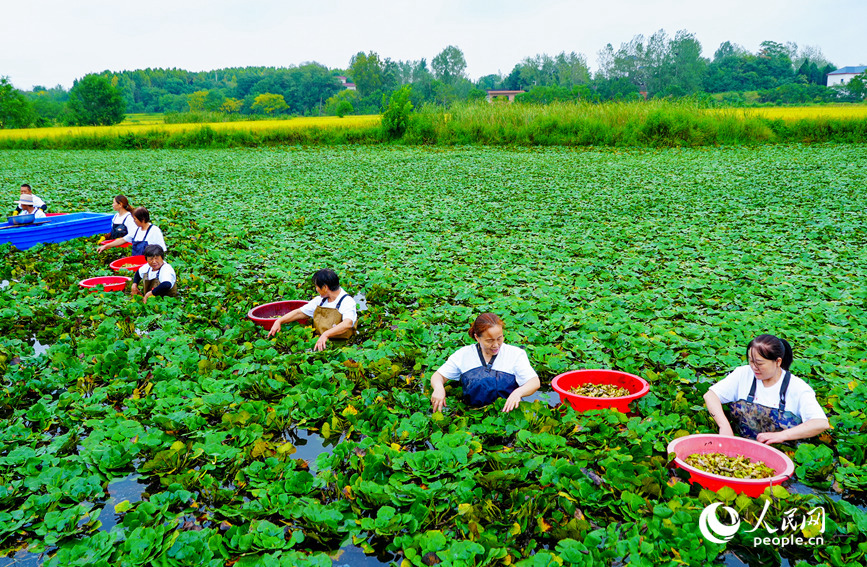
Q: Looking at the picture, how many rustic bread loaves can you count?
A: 0